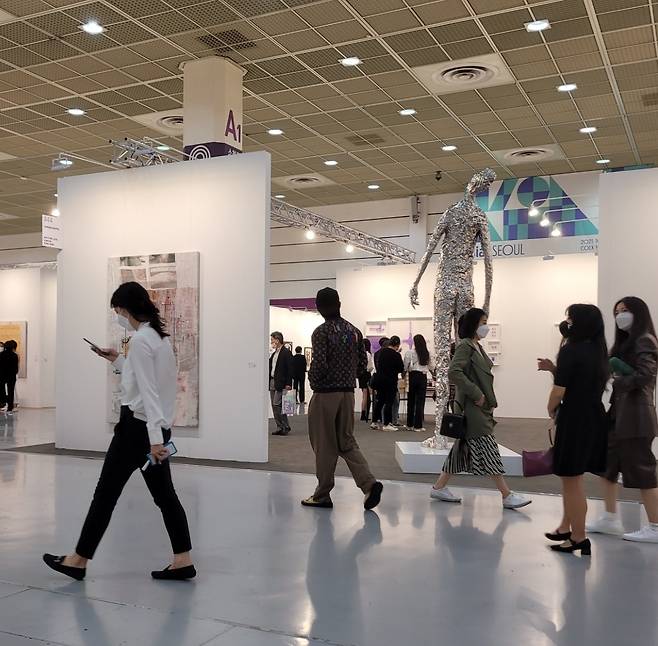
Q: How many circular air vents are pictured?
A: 4